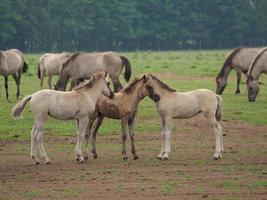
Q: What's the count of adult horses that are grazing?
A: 5